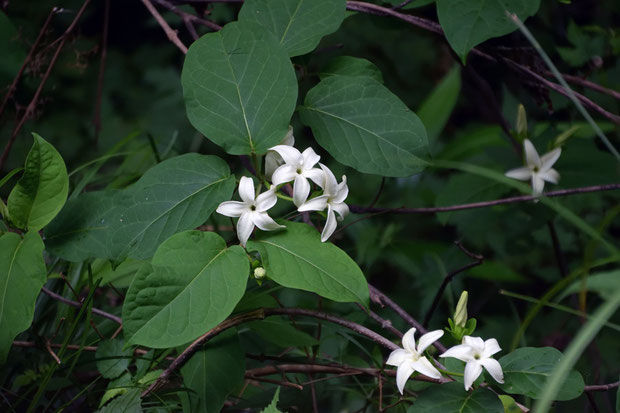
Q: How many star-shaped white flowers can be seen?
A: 6